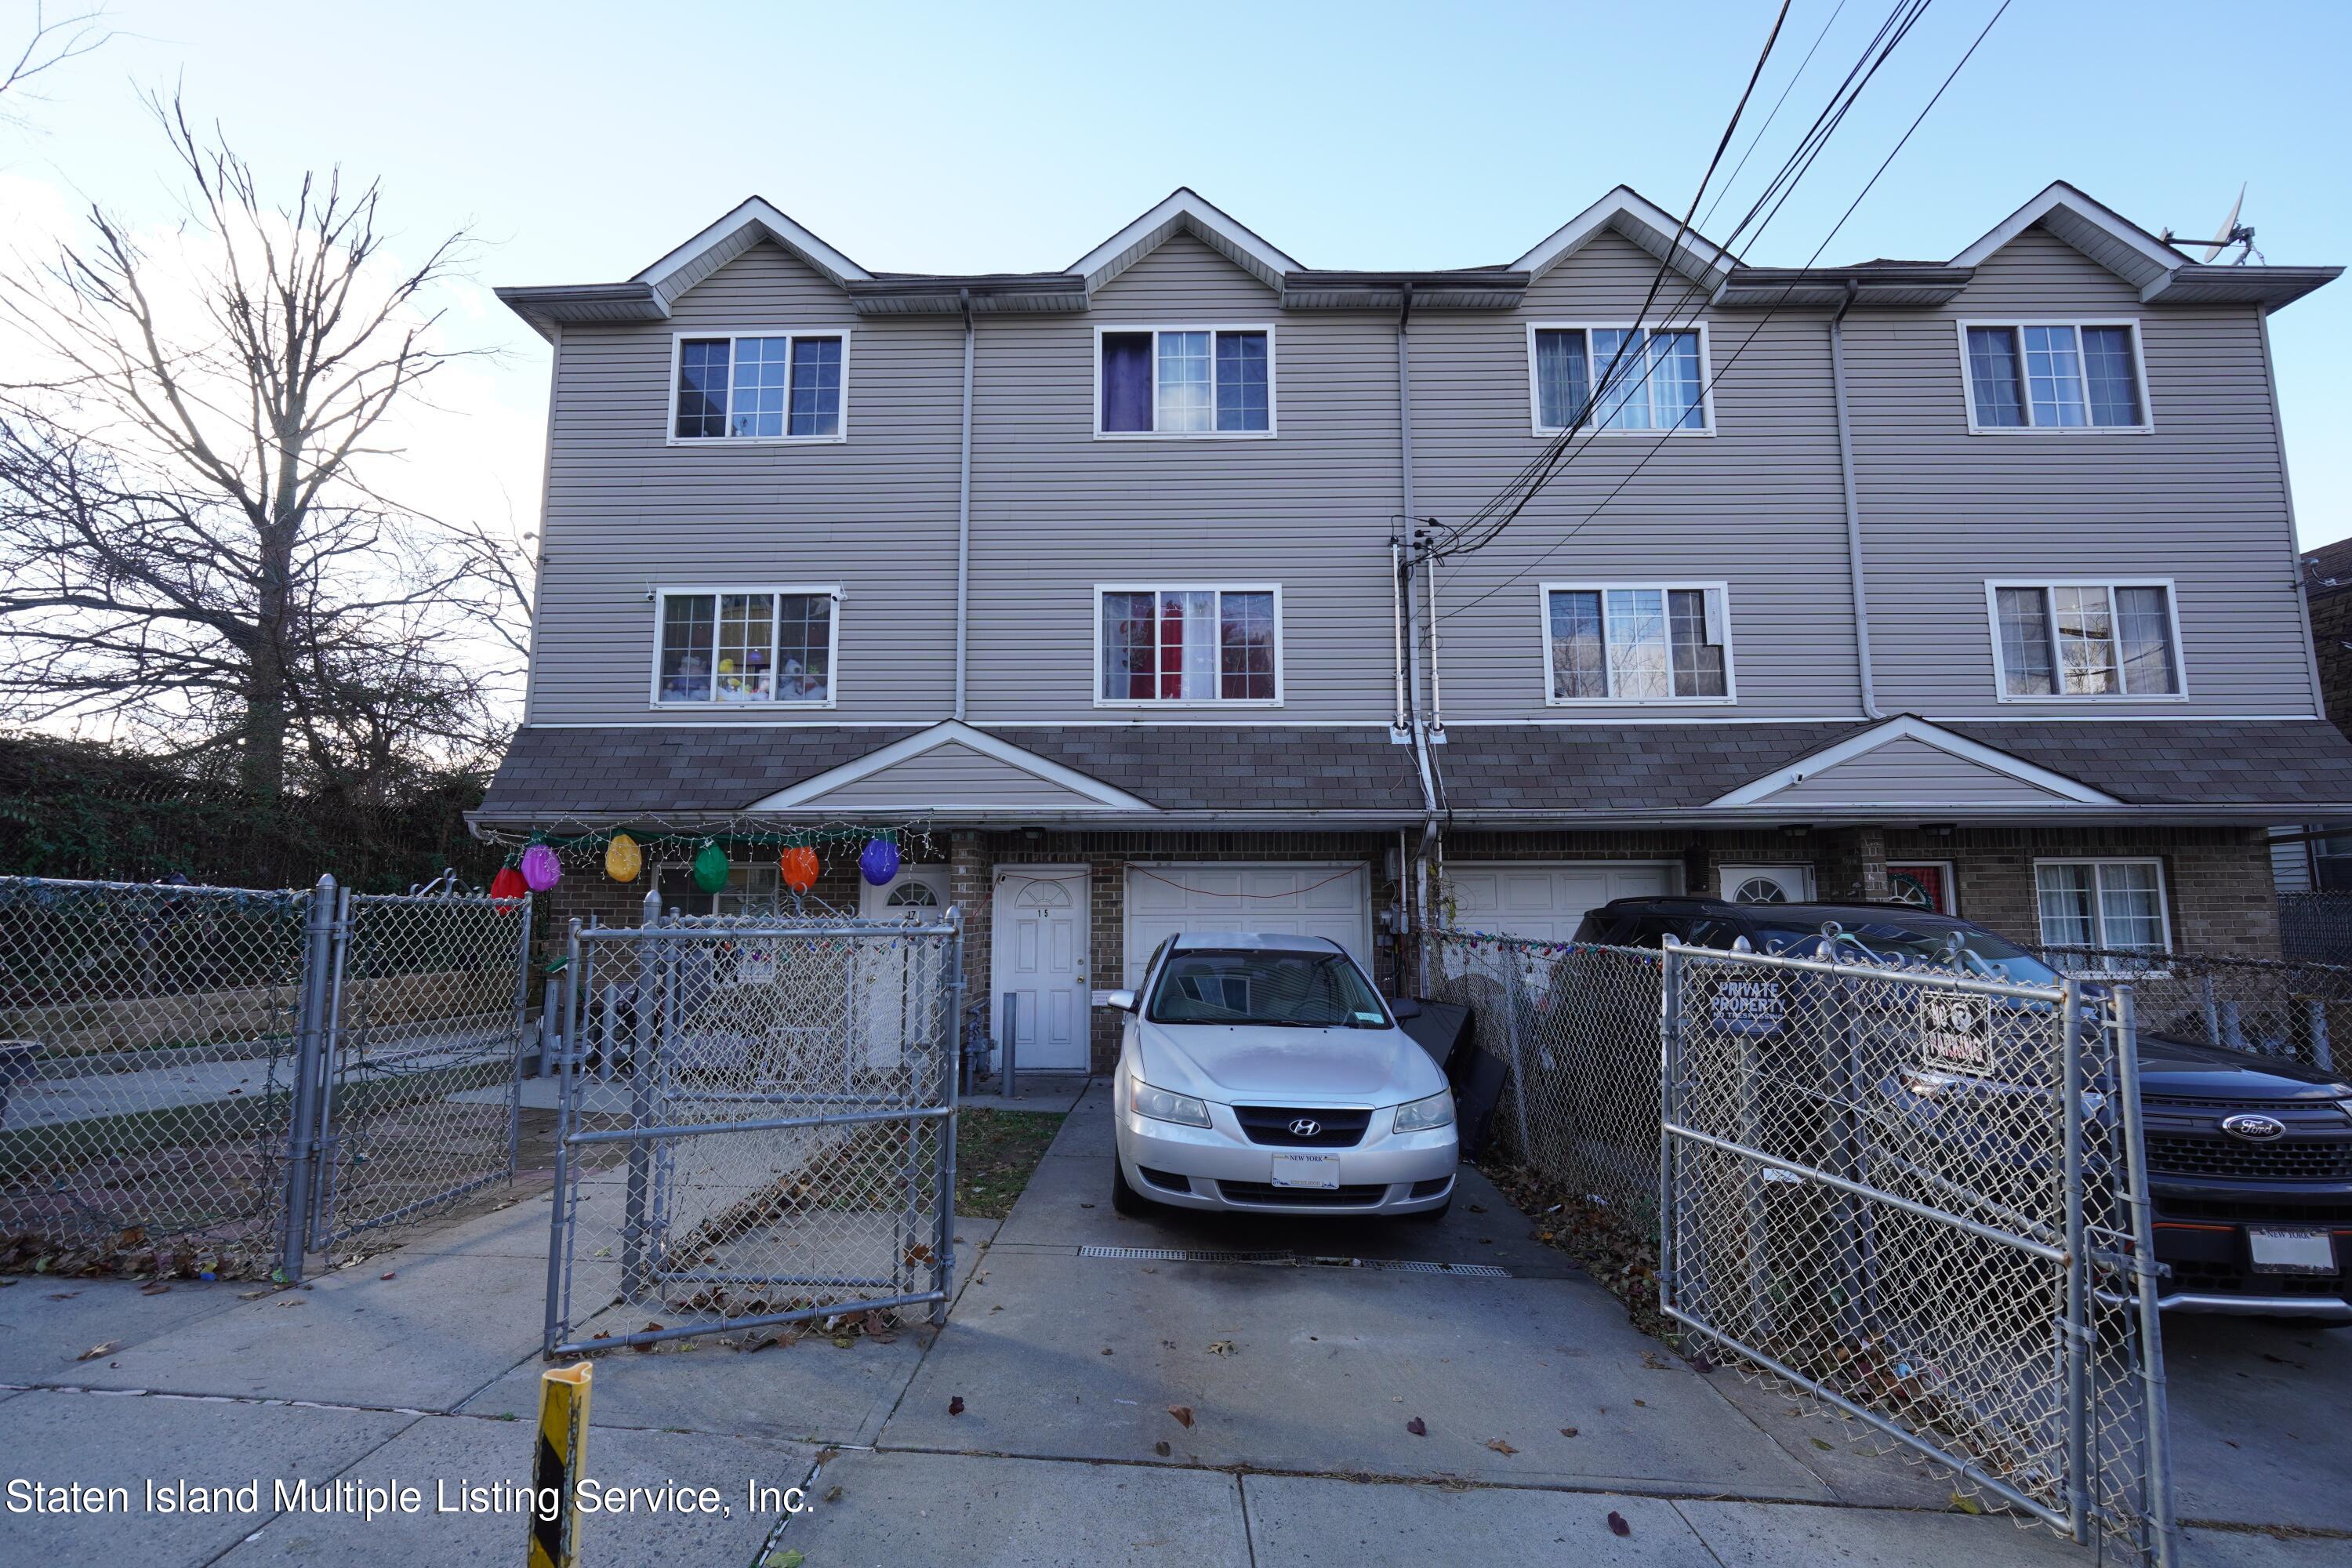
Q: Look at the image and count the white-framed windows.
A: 10